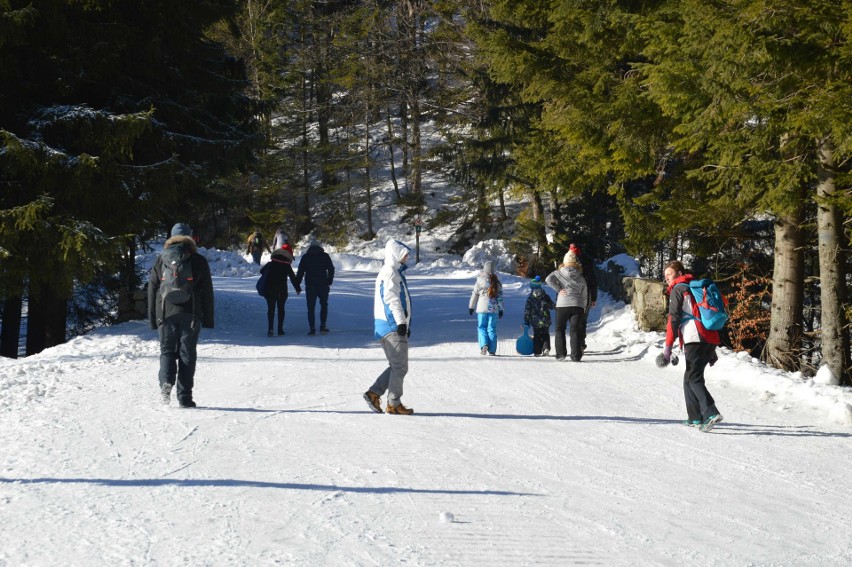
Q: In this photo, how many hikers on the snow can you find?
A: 11